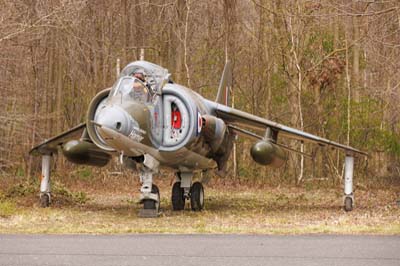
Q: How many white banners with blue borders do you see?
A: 0